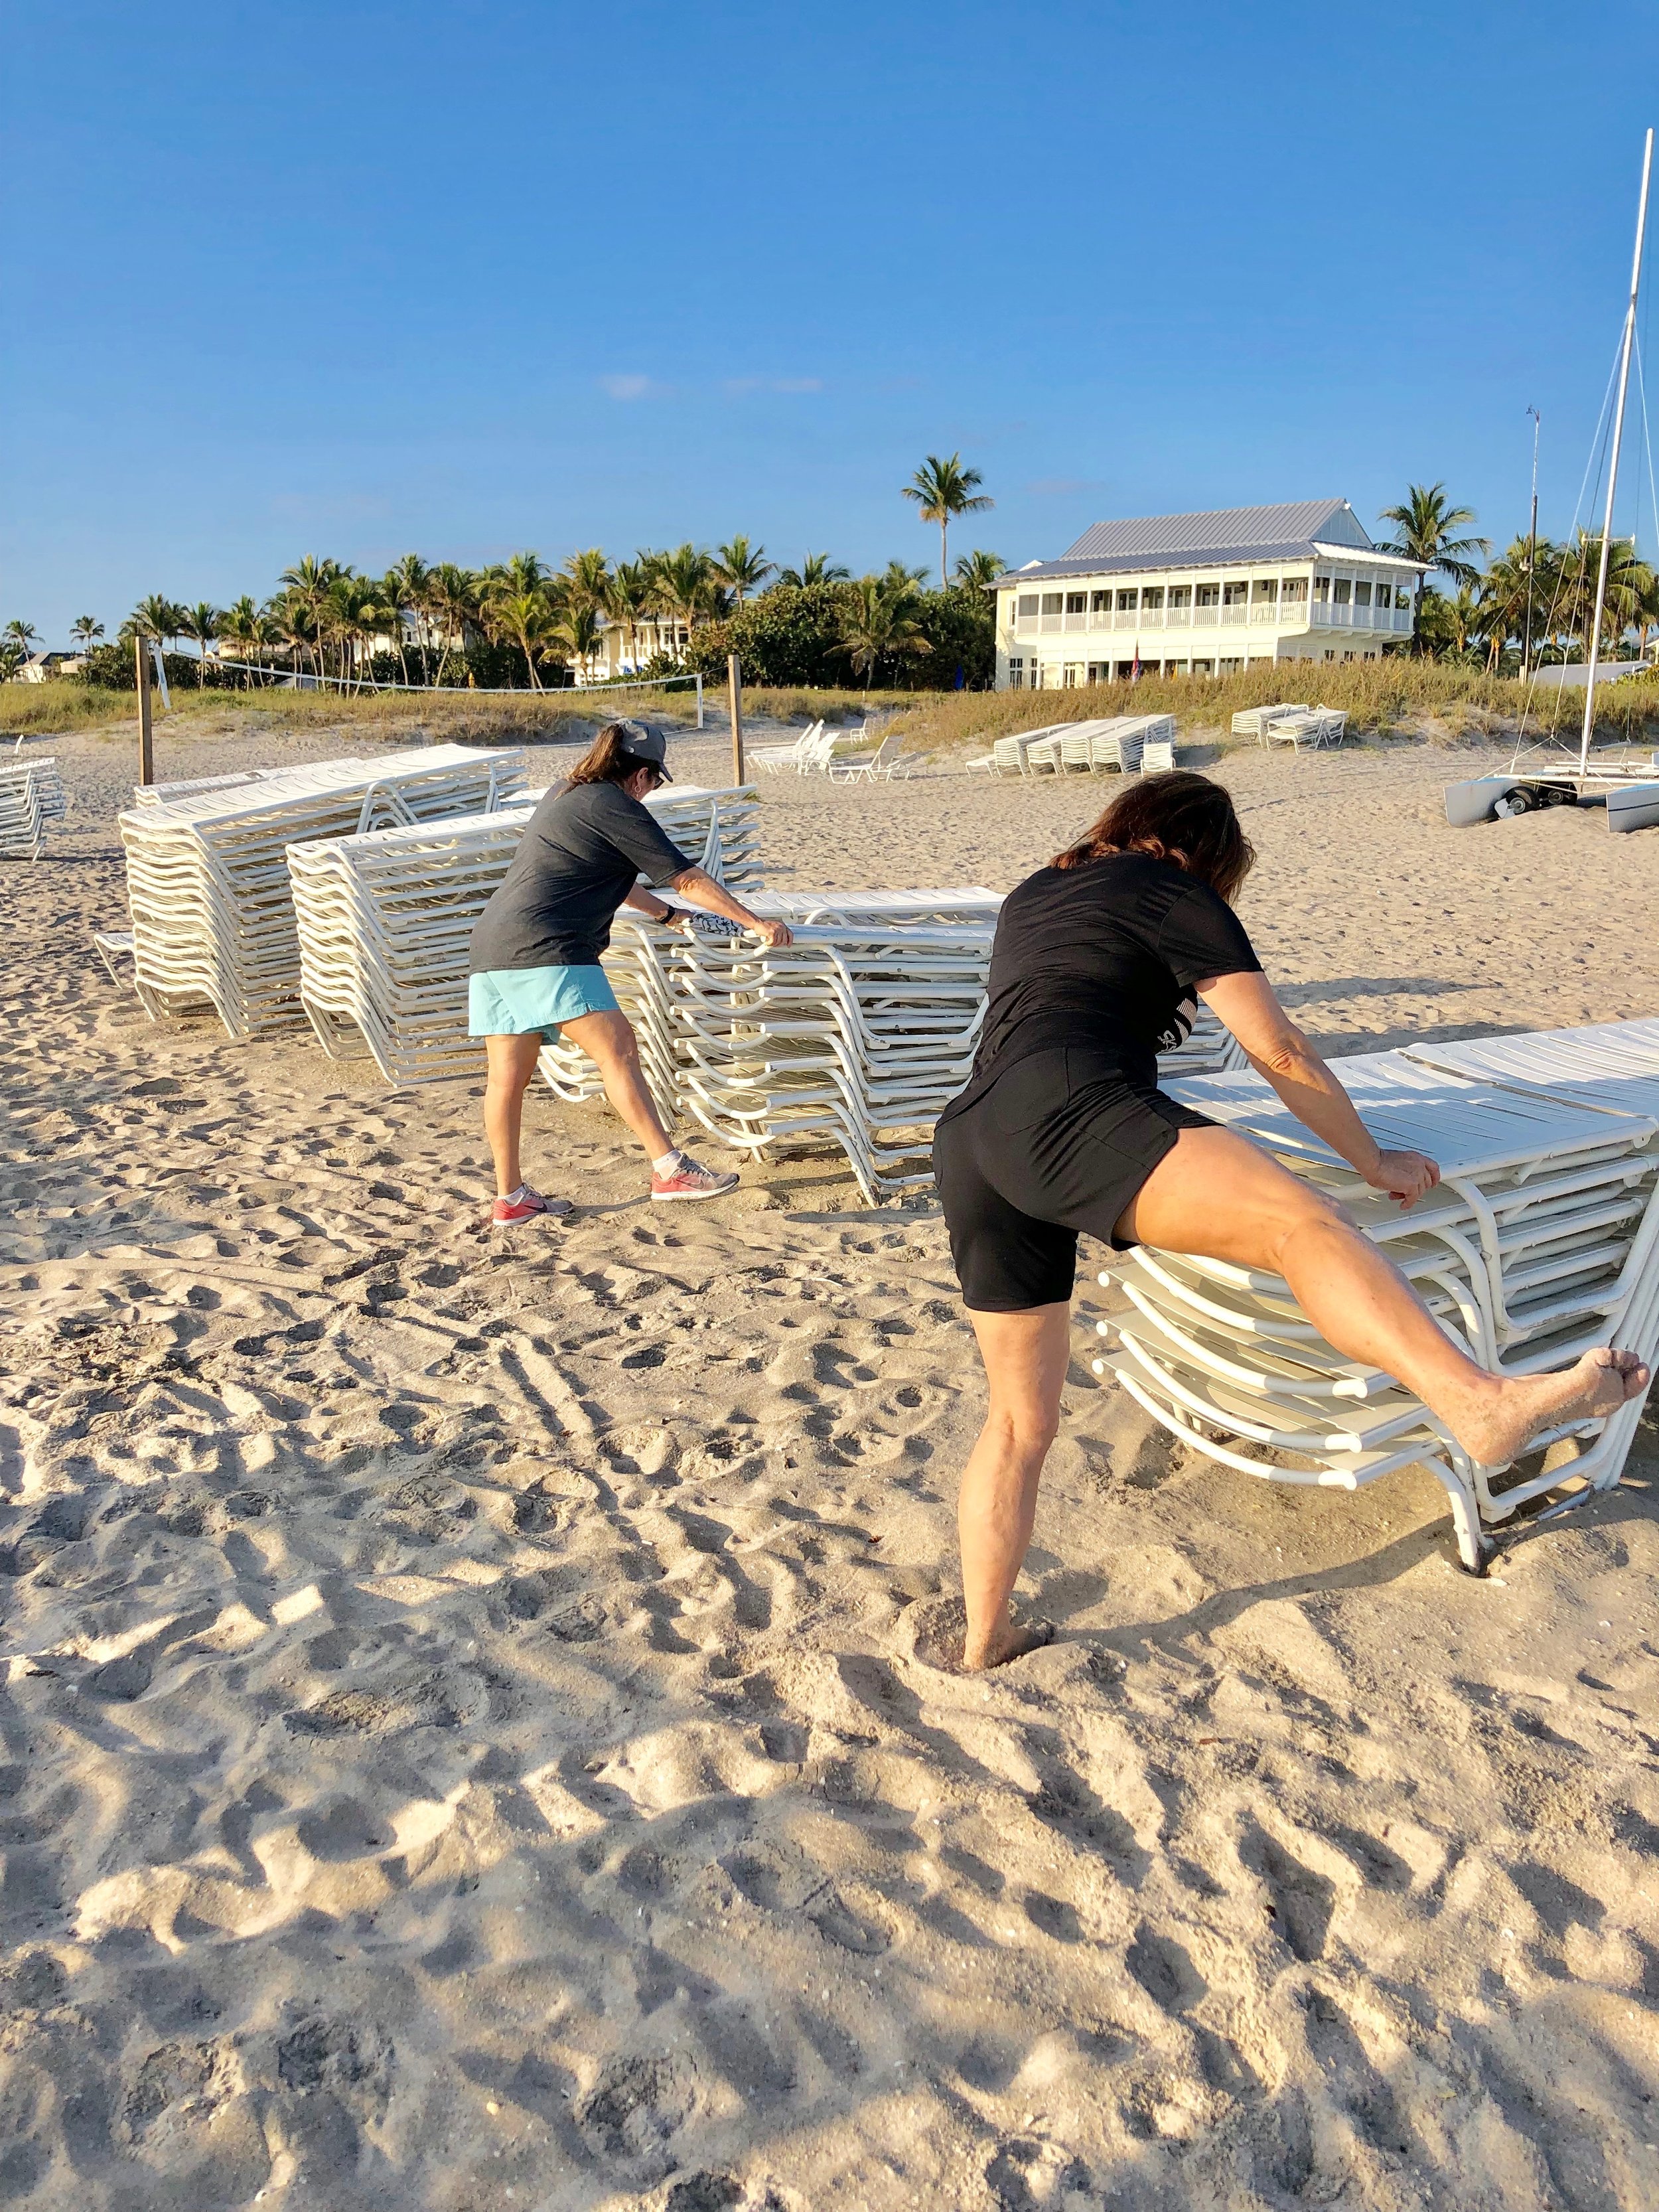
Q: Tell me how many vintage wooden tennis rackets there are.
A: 0